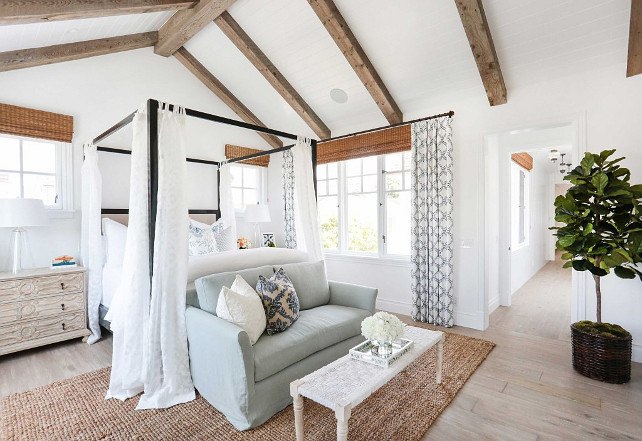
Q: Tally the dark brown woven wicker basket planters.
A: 1